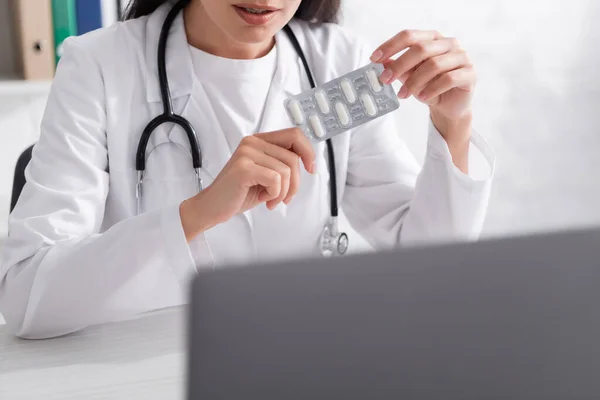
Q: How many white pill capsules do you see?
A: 7